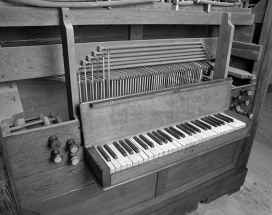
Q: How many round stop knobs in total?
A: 9